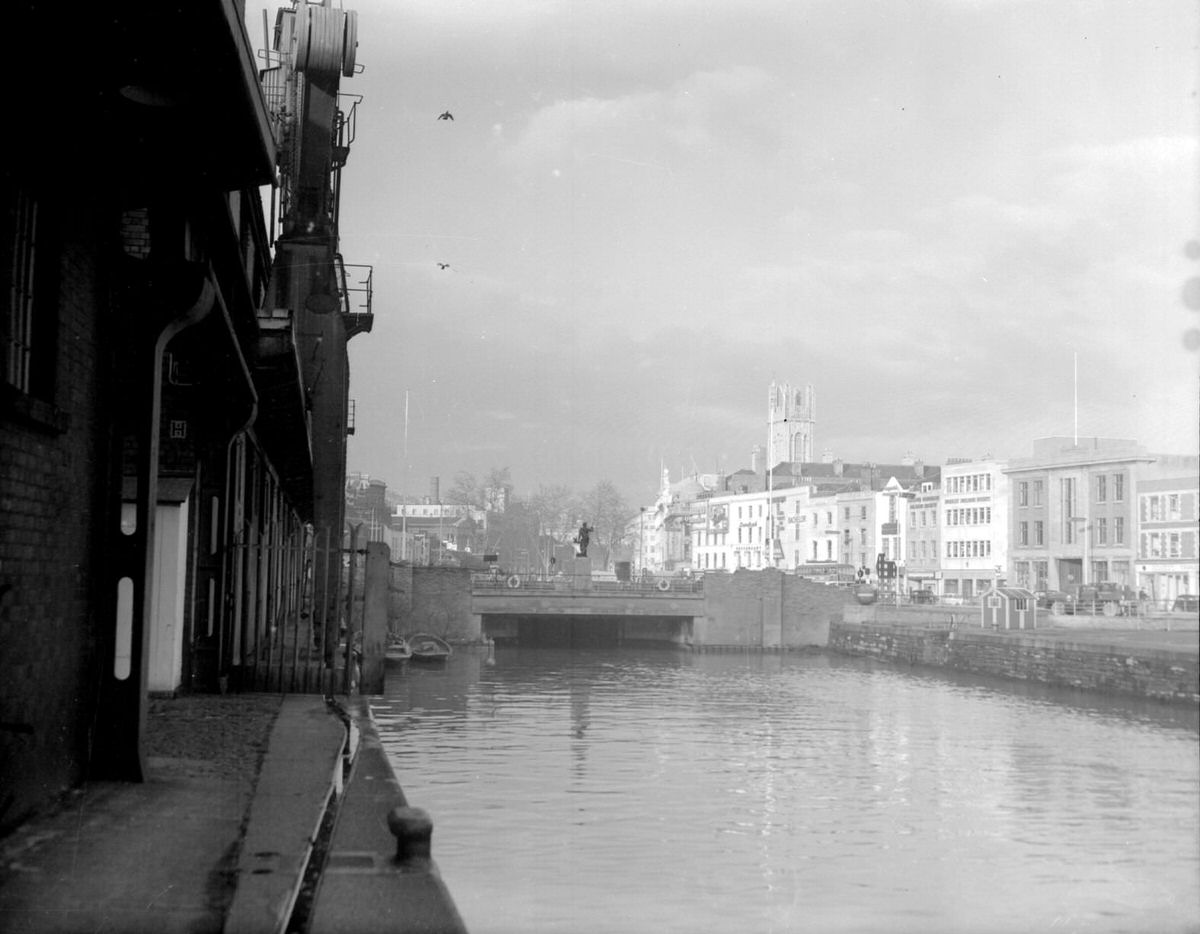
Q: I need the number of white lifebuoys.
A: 2